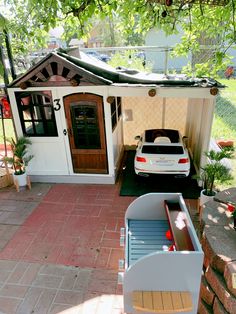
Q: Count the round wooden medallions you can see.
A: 5